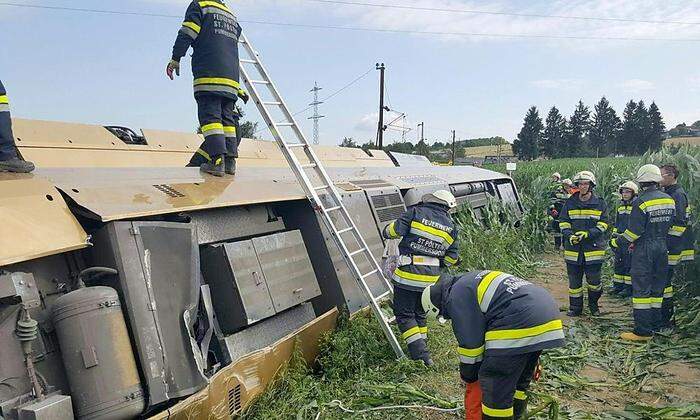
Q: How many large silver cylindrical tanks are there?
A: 1